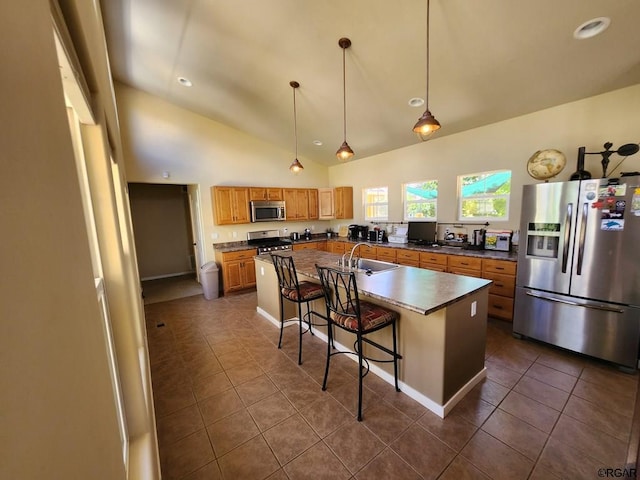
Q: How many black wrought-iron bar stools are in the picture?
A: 2